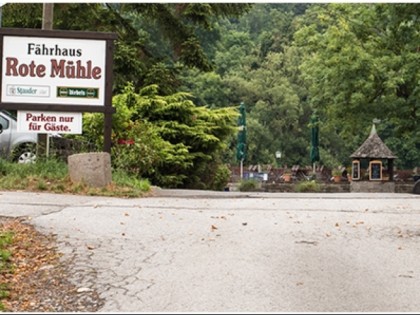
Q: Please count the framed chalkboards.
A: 2